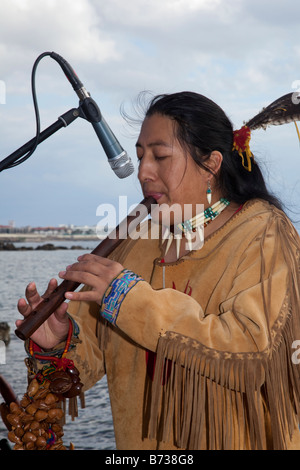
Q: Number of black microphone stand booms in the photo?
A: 1